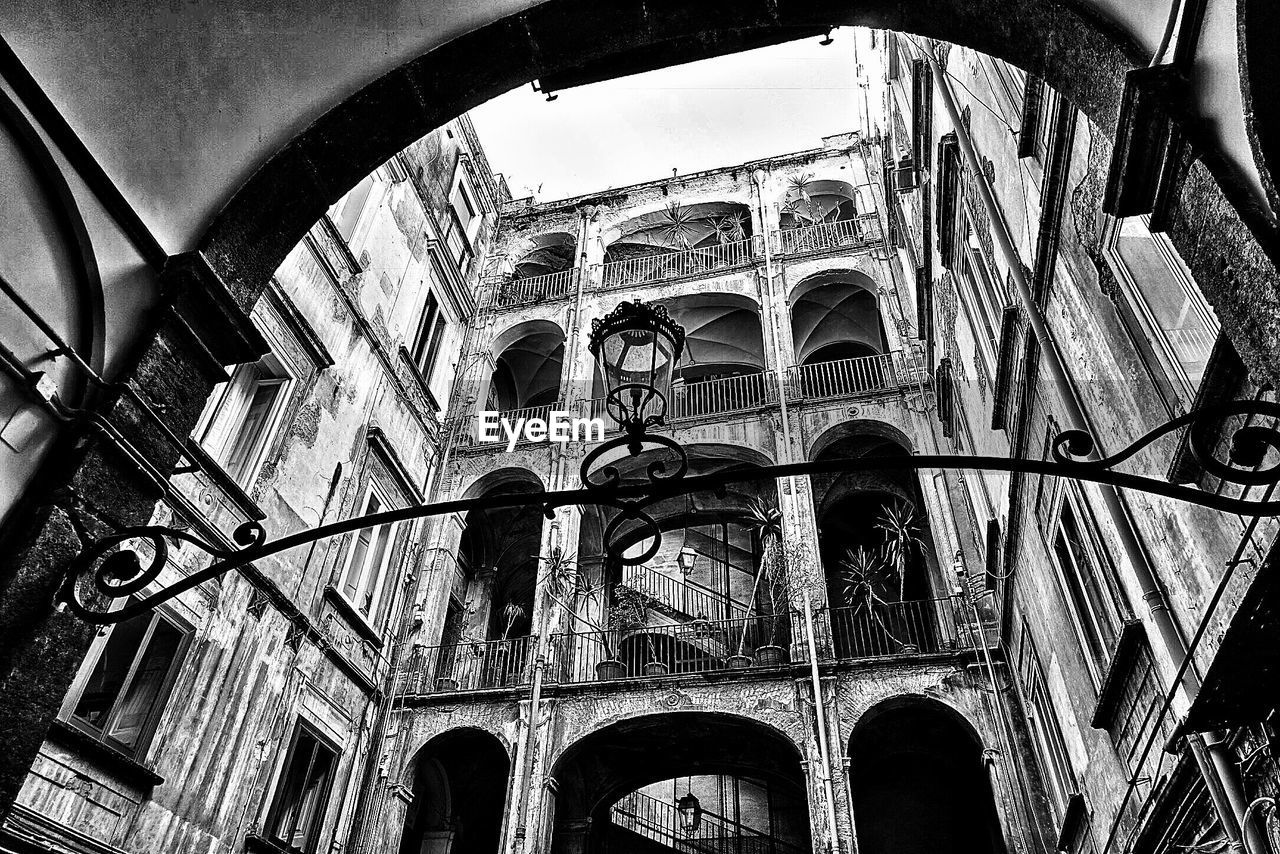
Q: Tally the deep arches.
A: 12